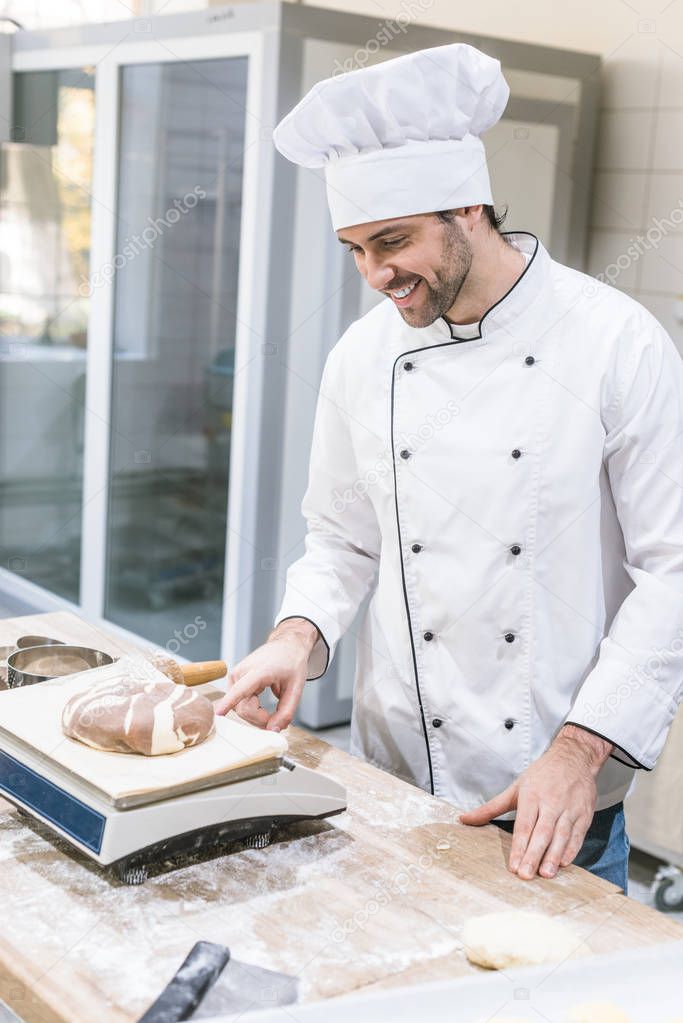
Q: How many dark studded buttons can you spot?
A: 10